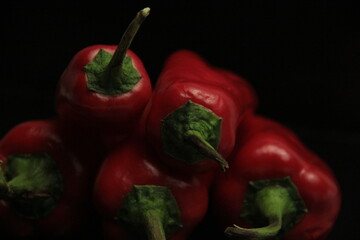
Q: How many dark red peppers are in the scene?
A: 5